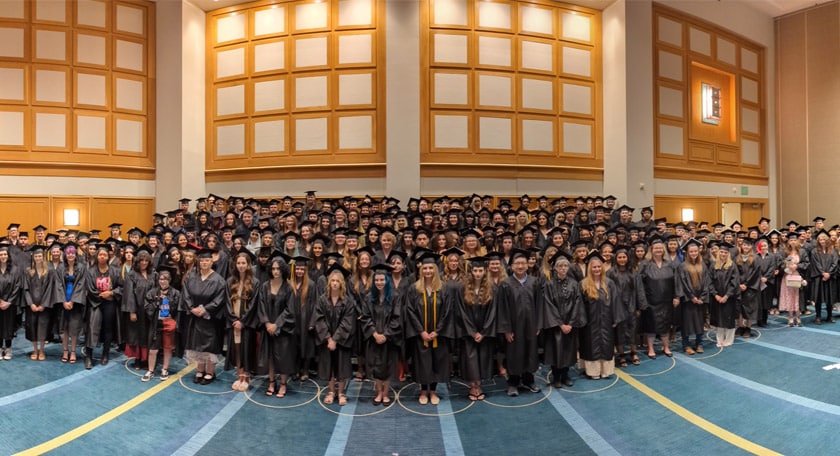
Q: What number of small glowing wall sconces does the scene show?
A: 2